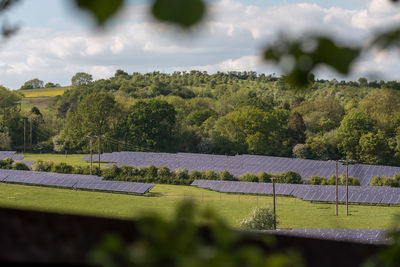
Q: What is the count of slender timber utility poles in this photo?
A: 7